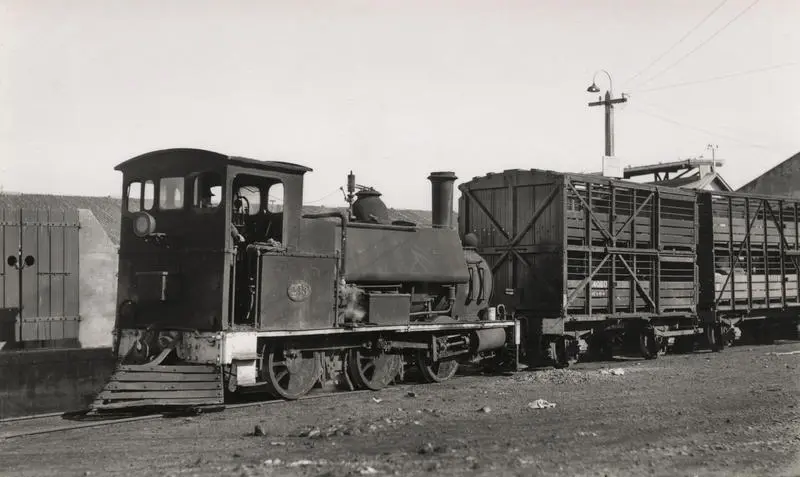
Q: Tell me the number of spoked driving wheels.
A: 3